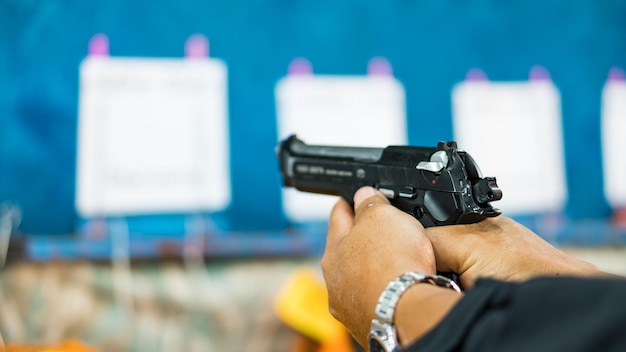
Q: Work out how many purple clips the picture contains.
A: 7